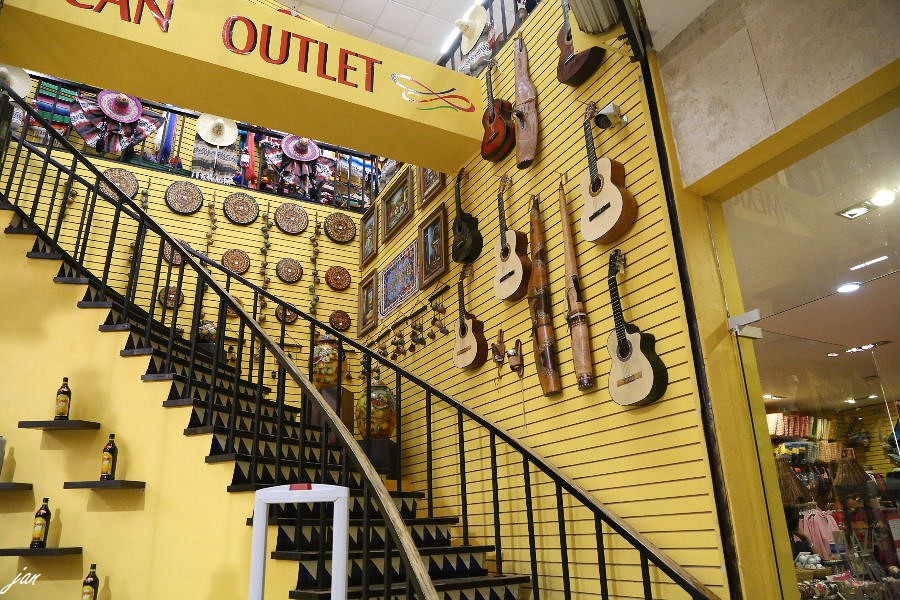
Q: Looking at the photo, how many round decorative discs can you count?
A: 13